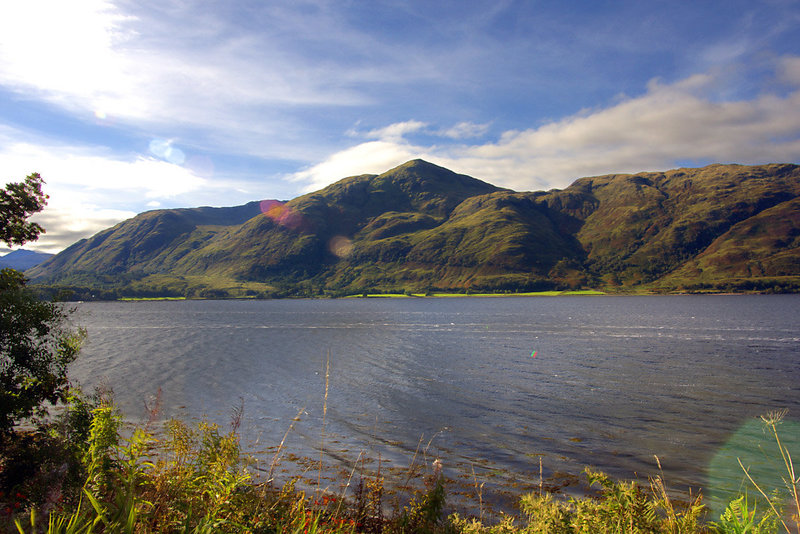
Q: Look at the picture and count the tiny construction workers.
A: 0